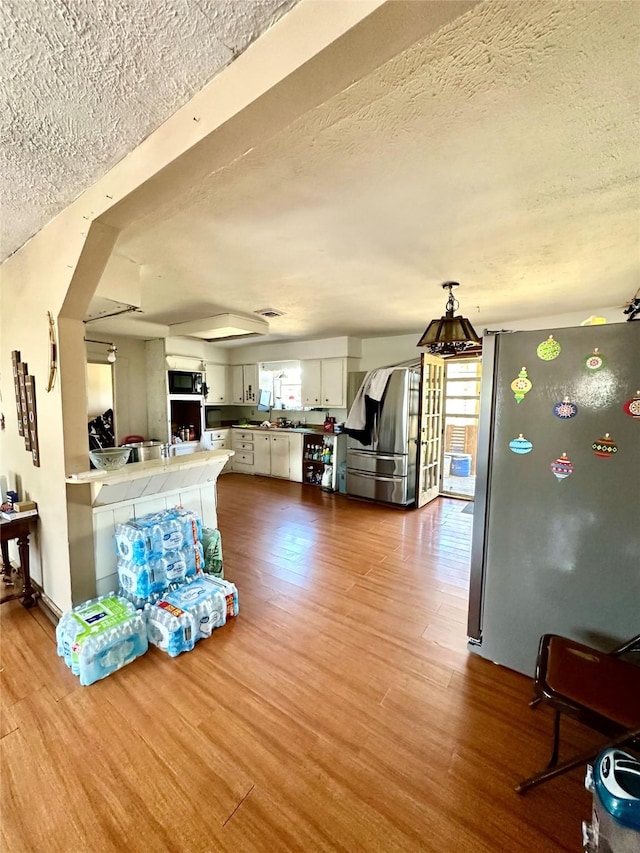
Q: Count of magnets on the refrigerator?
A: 8